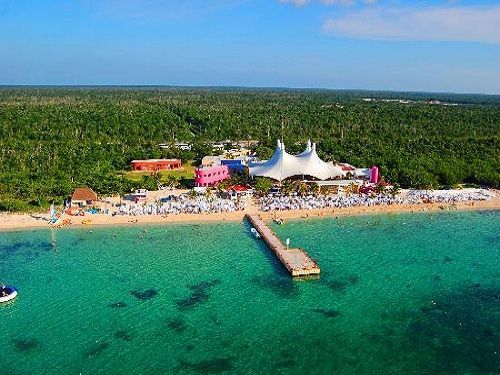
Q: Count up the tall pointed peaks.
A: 4